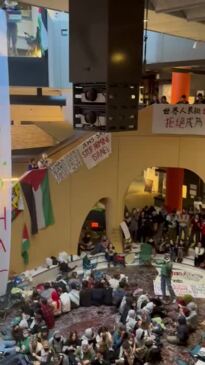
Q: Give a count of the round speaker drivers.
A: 2